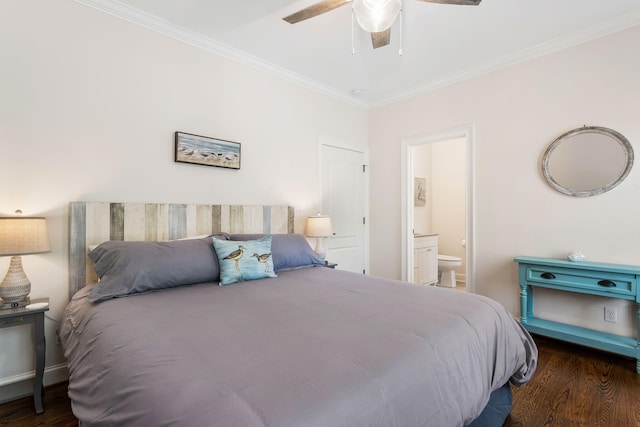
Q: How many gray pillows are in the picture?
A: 2